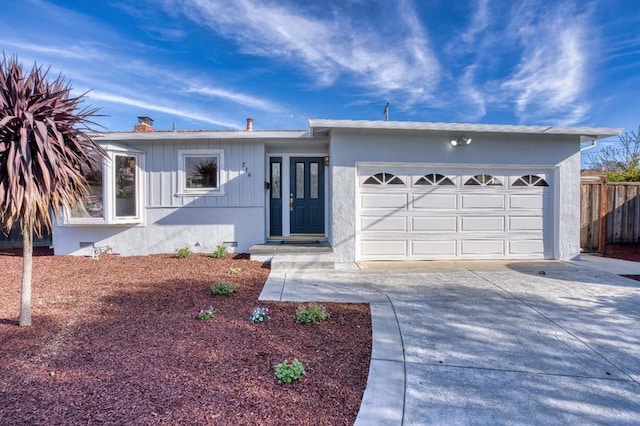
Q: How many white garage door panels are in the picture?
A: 12